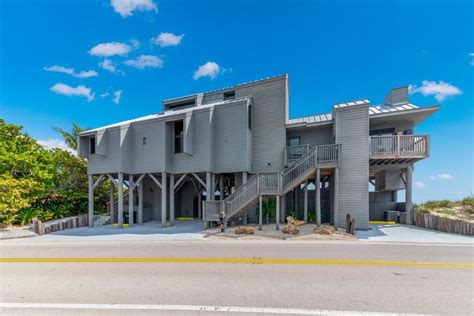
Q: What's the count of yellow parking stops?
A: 3